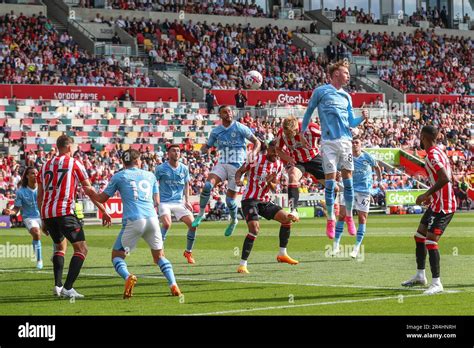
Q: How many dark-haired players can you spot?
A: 8